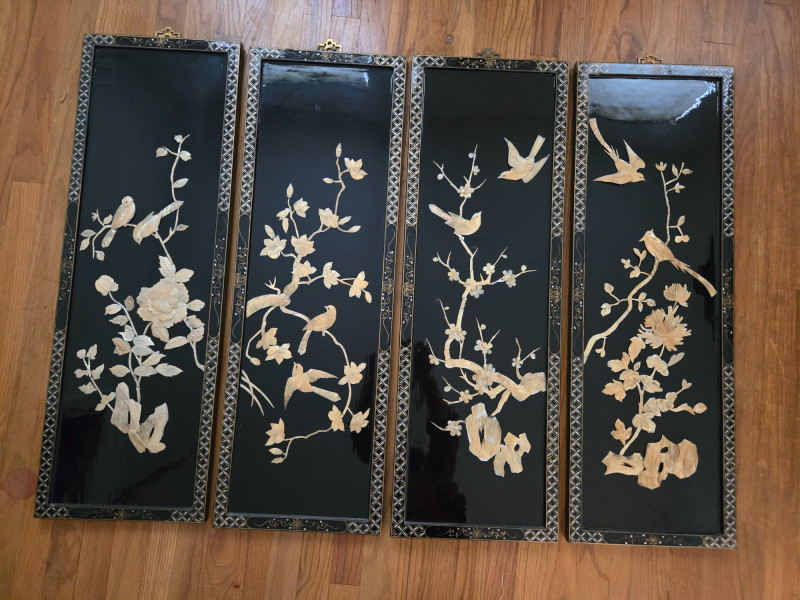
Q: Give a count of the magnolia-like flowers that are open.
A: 14